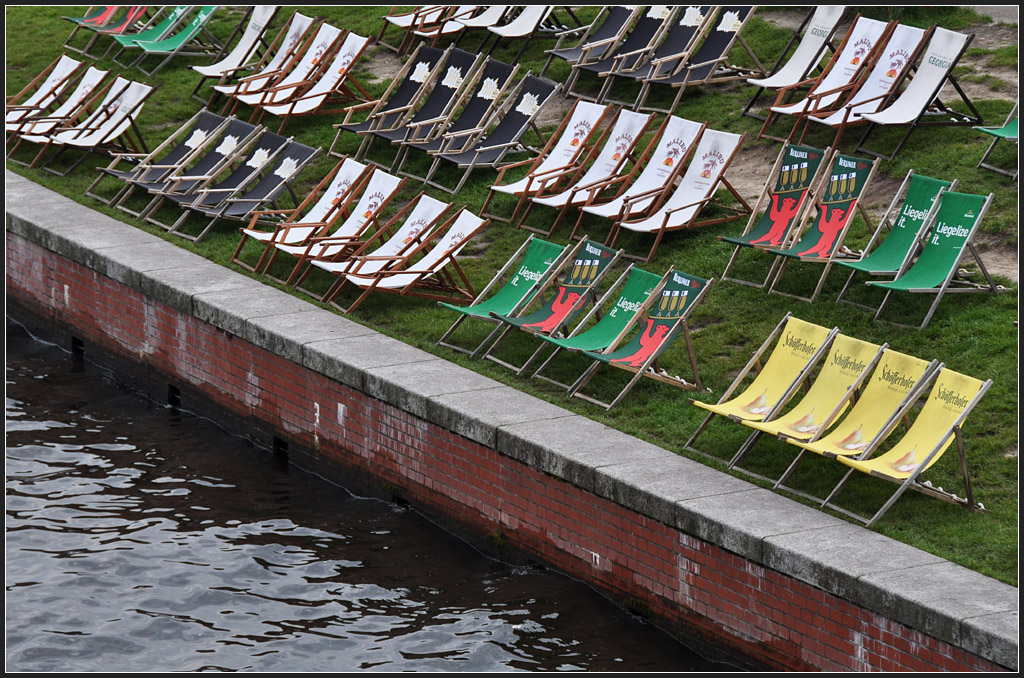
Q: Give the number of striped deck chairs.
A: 0